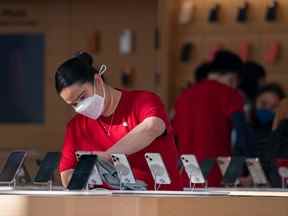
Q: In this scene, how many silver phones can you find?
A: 6